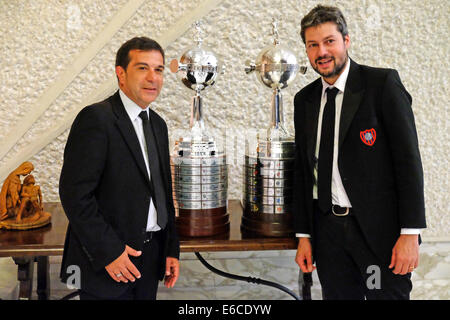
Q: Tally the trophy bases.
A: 2